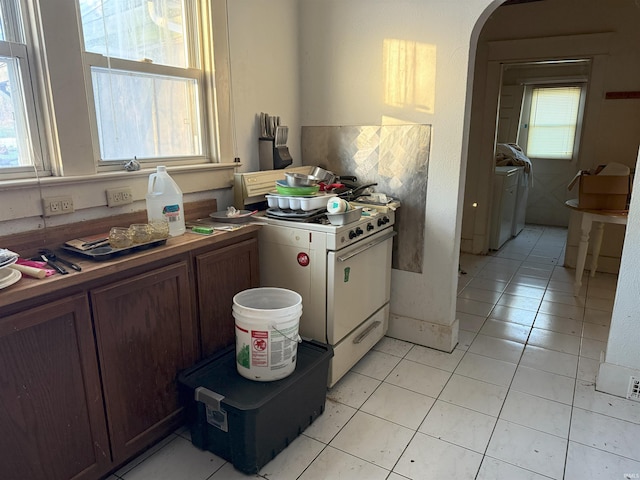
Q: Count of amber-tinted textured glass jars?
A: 3